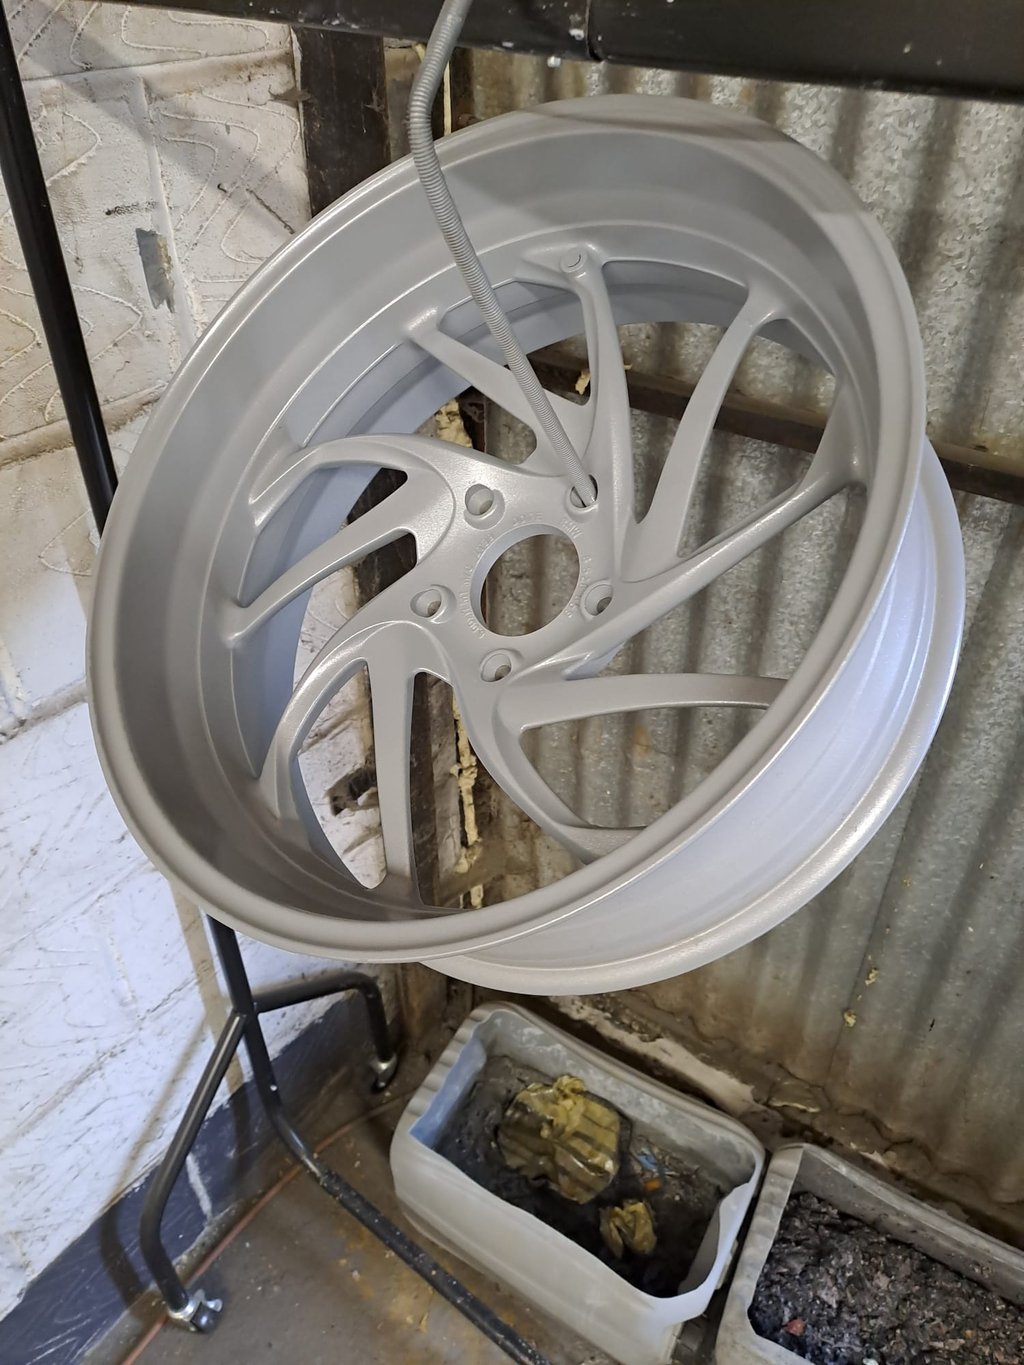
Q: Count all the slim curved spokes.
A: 10